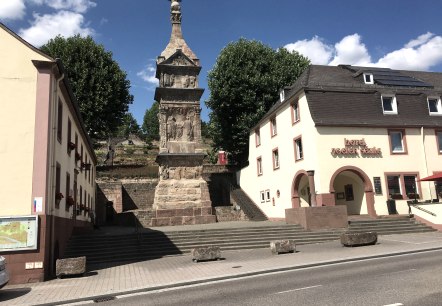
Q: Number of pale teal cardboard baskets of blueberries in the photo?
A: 0